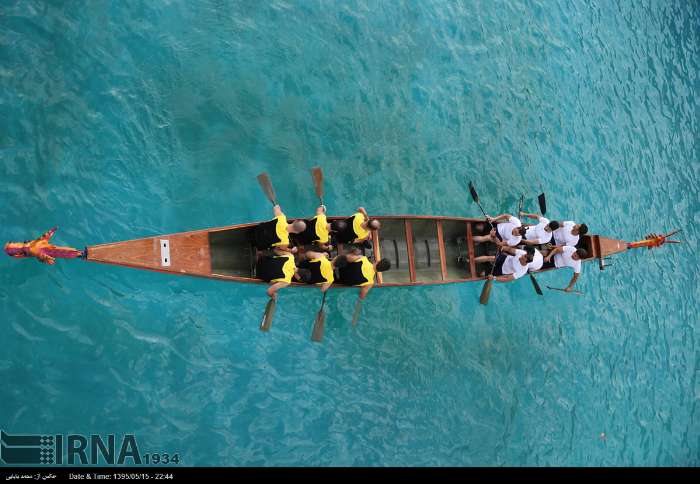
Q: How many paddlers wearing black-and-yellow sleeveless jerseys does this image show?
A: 6